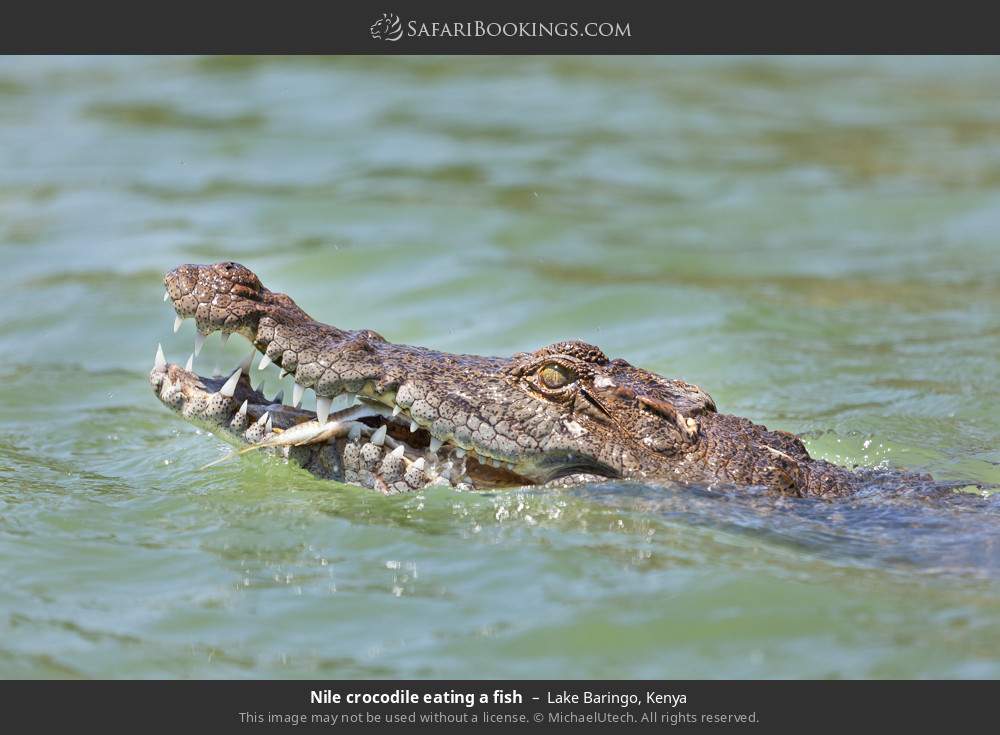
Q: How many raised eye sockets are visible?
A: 1